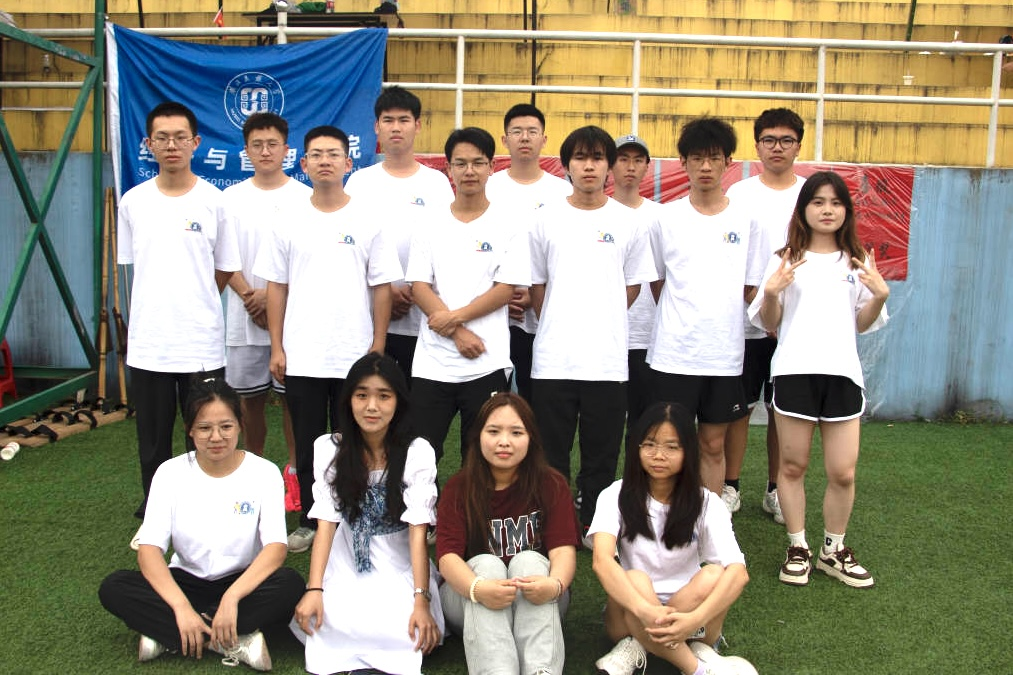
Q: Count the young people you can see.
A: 15